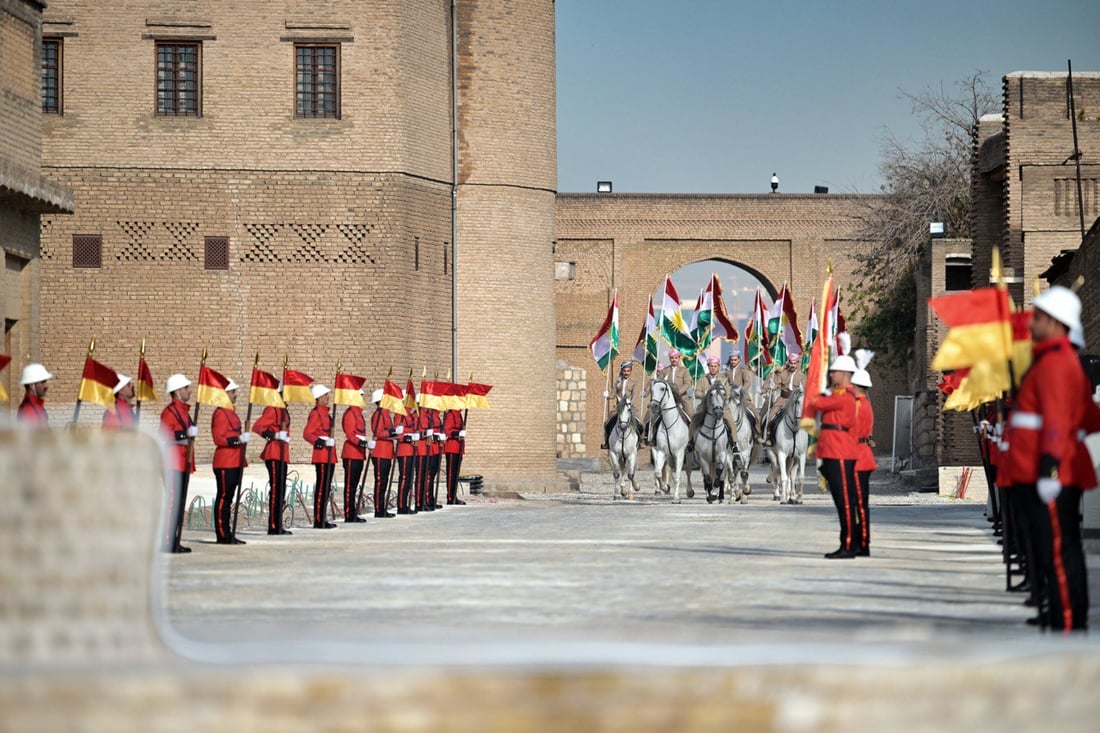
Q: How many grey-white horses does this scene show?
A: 5